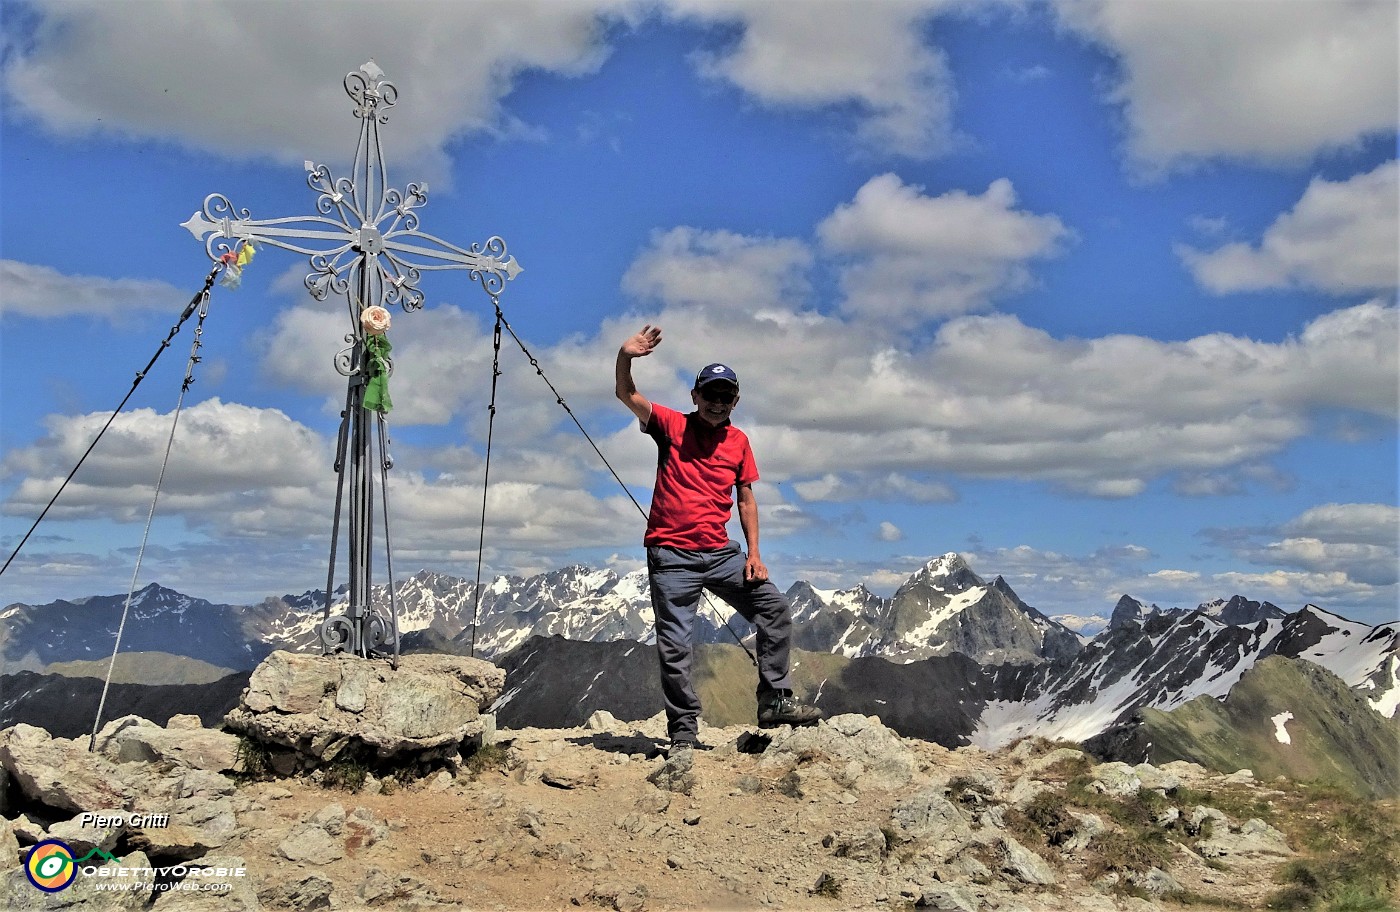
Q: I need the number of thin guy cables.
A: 4